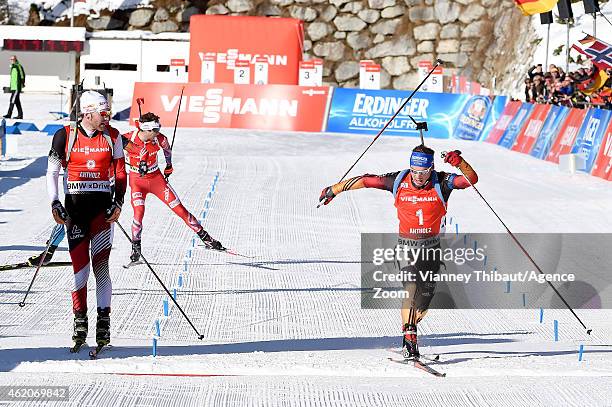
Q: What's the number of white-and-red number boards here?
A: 10